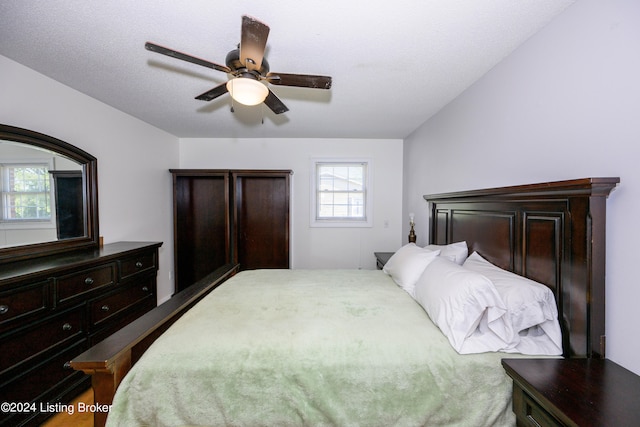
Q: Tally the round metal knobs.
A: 7